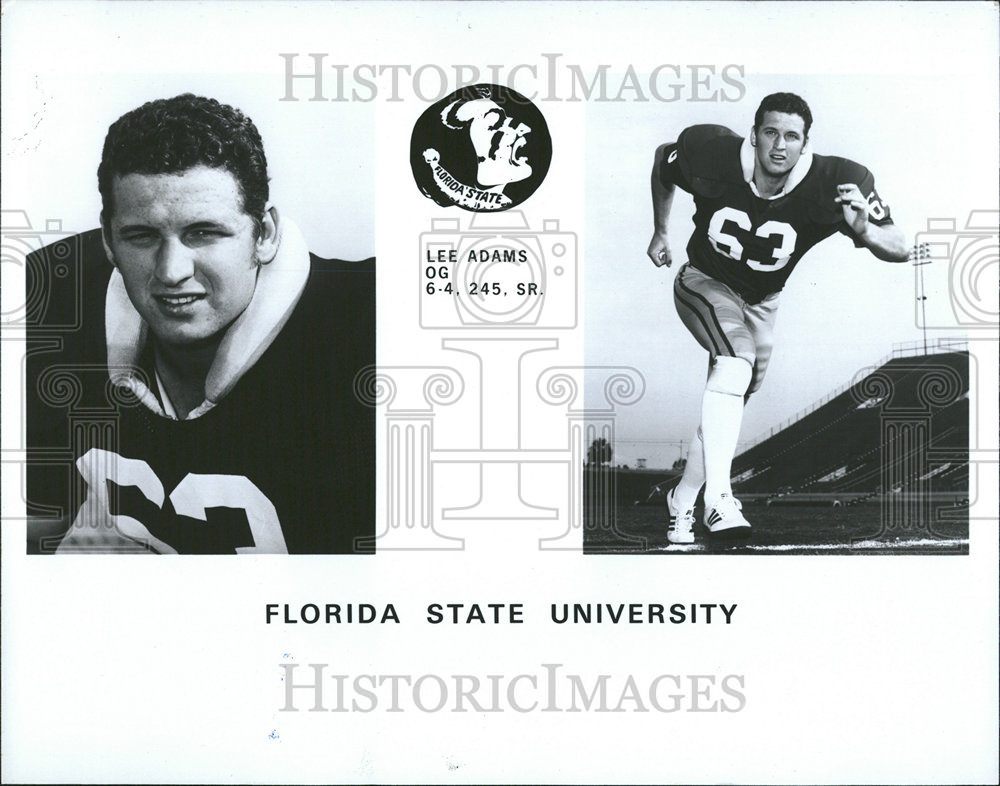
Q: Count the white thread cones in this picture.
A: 0